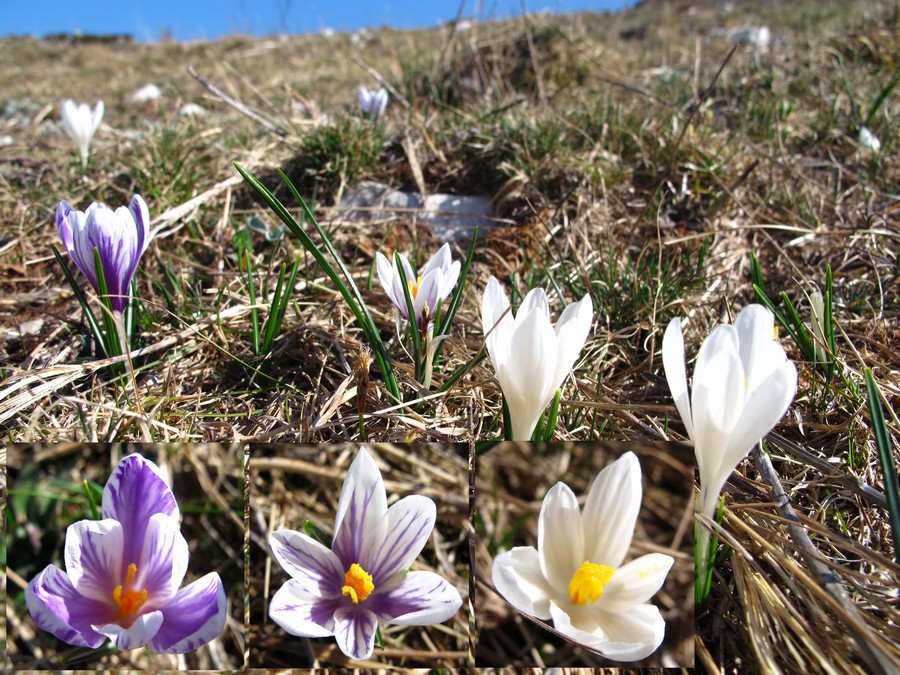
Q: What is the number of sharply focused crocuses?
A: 7